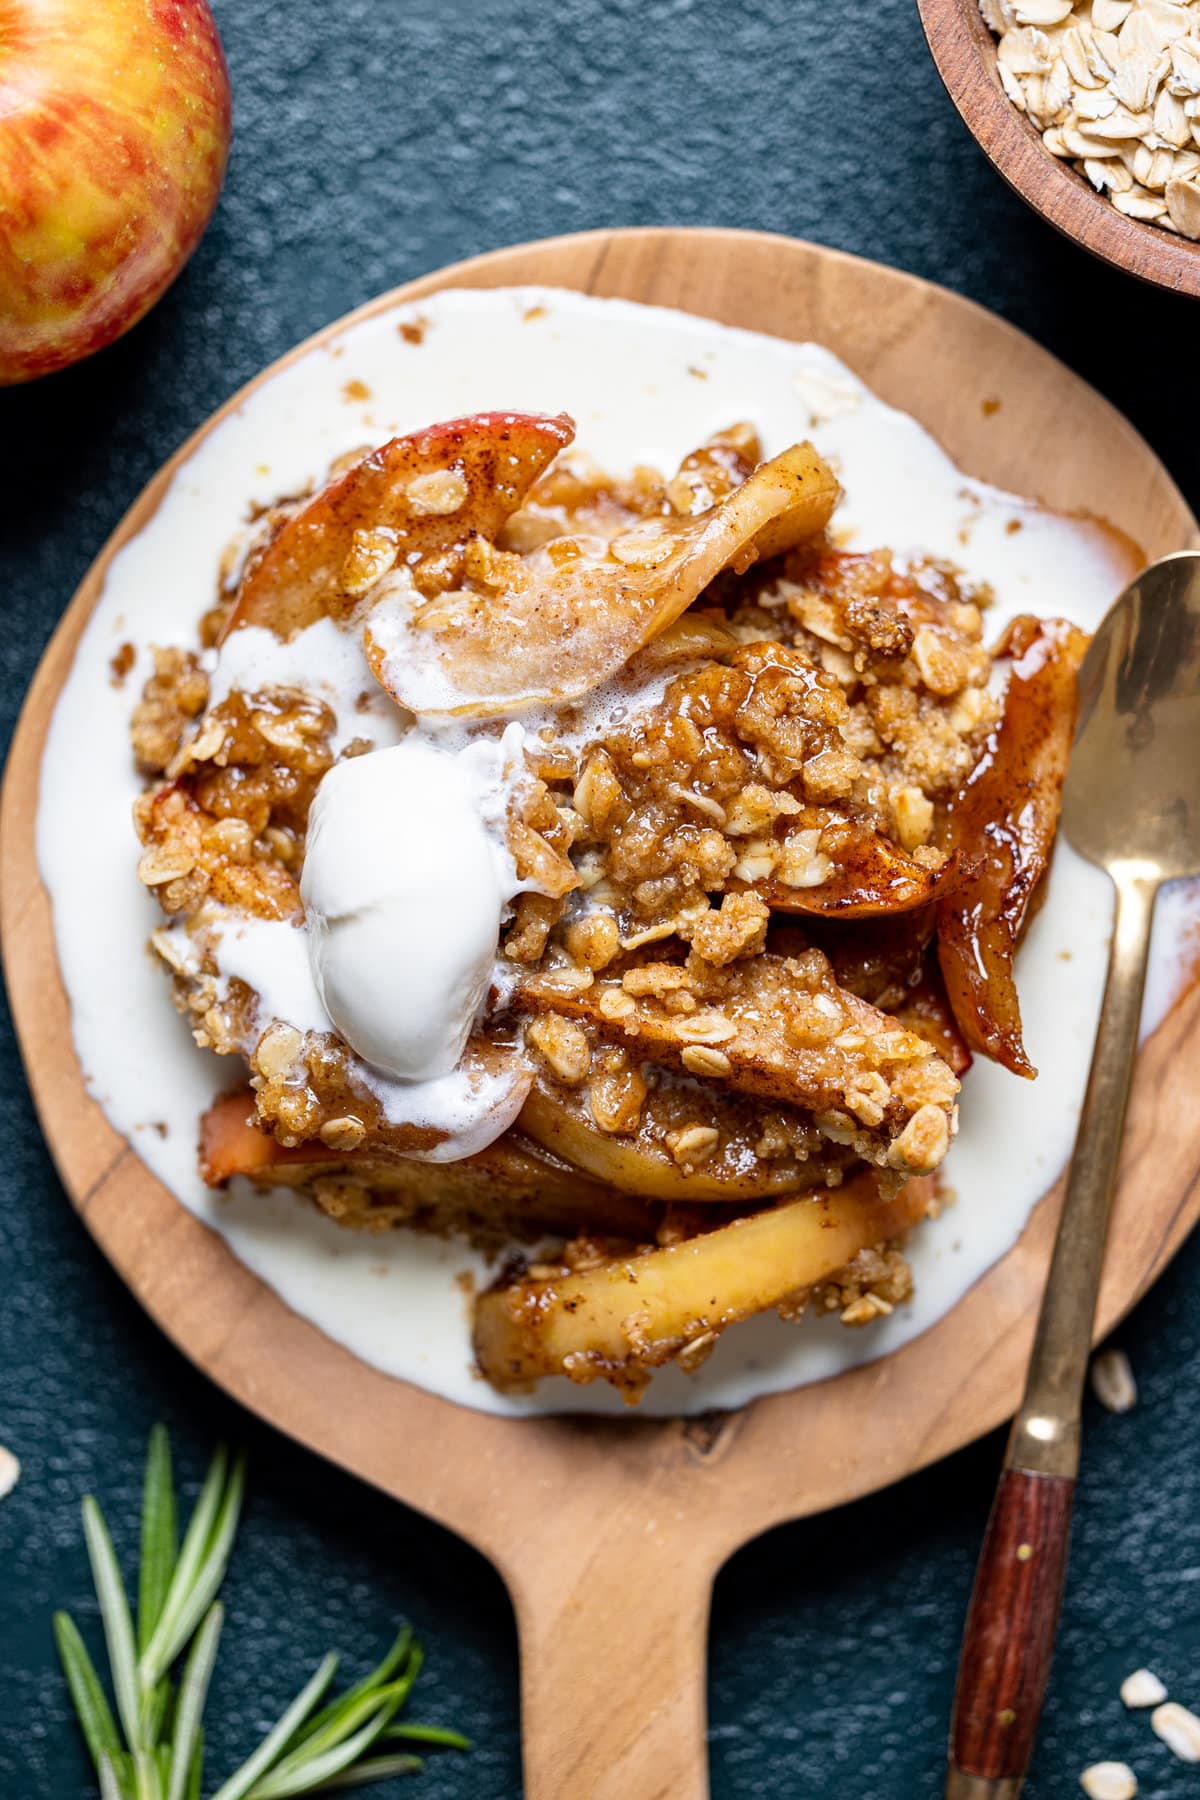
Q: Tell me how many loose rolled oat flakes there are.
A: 5